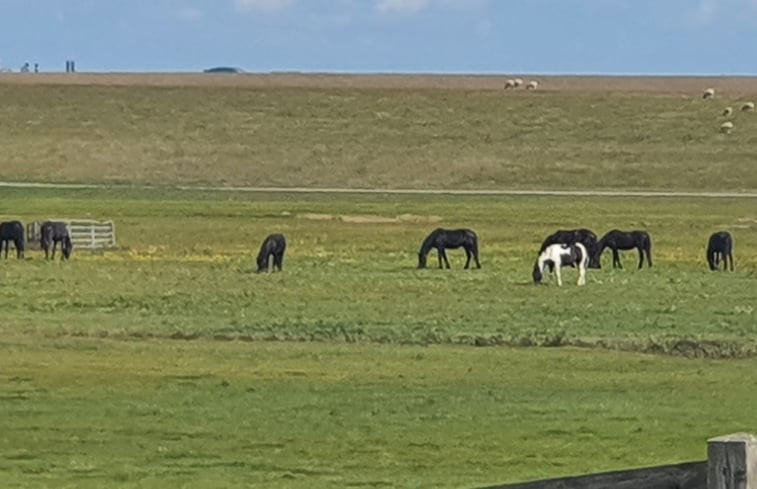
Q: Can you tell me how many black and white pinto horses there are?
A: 1